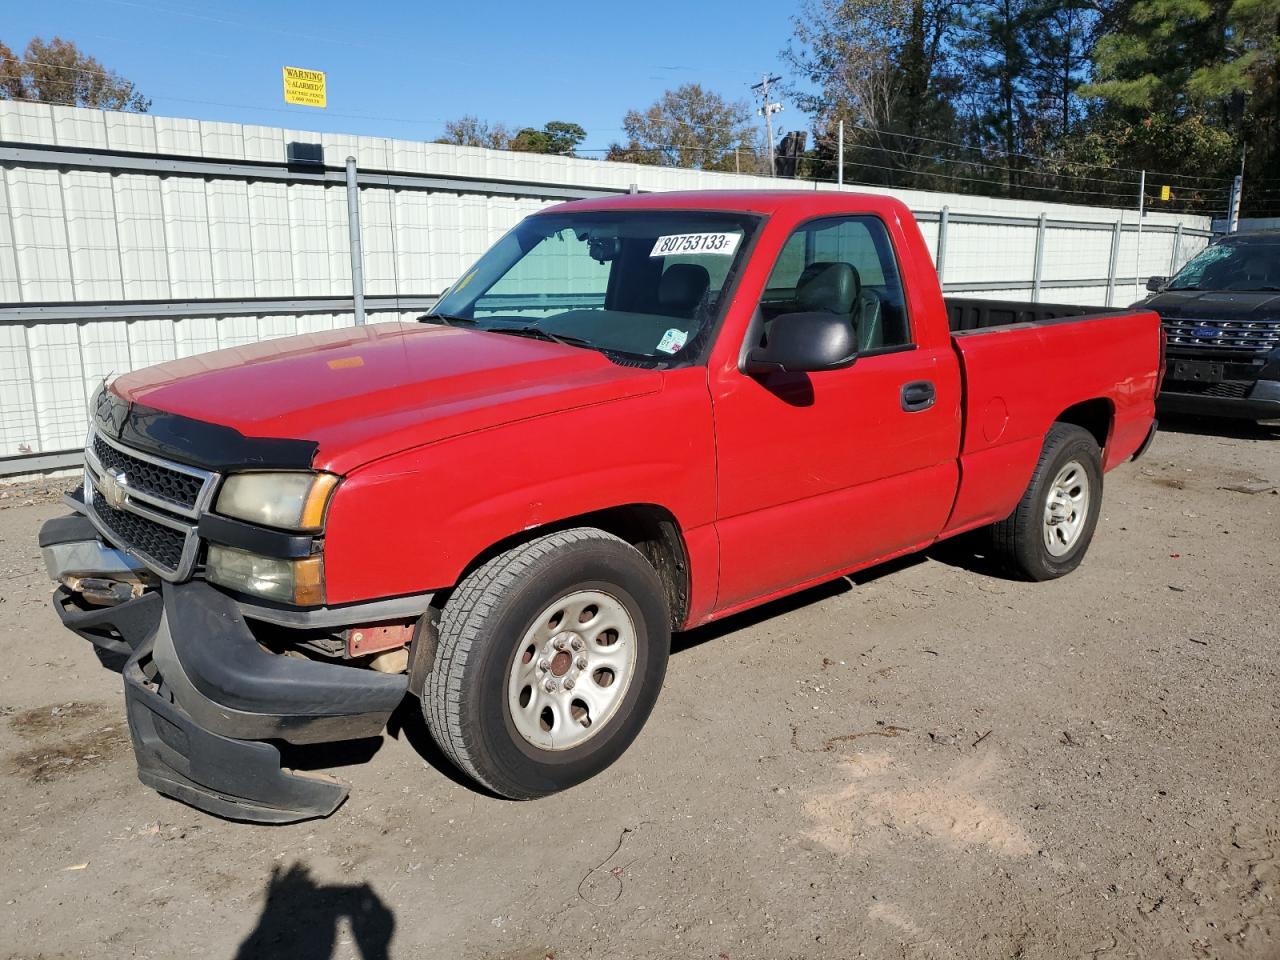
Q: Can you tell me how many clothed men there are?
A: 0